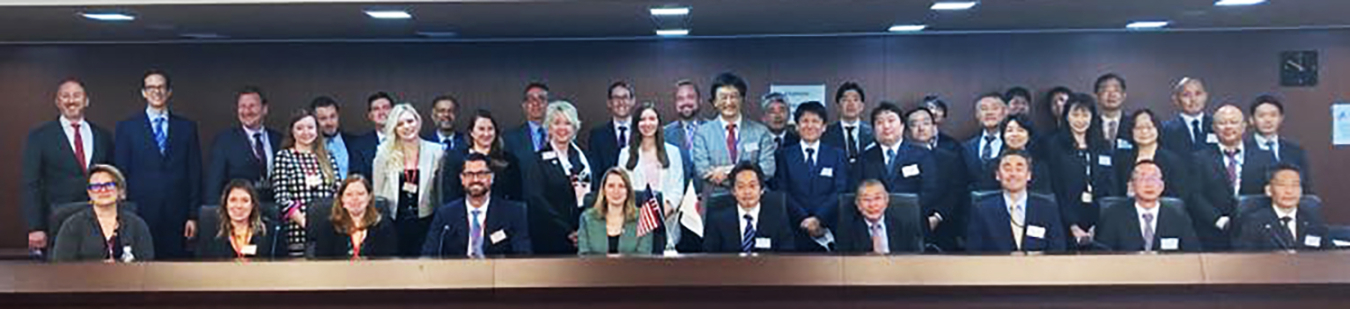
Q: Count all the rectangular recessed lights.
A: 8